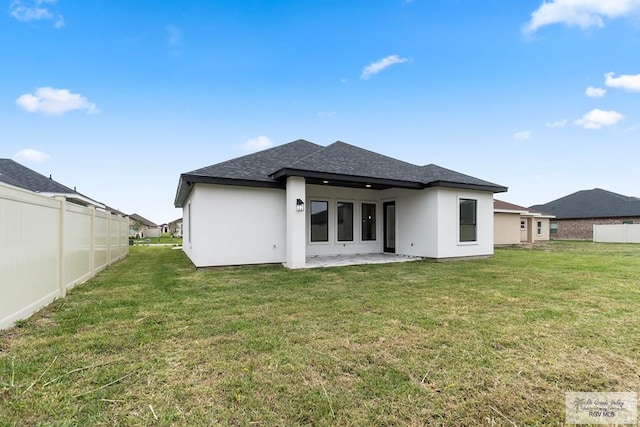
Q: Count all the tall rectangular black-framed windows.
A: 4